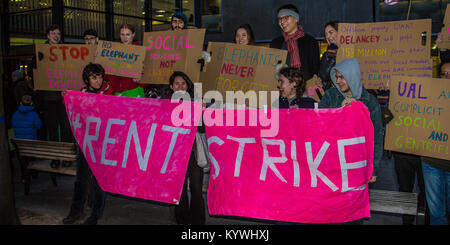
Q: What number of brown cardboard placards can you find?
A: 7